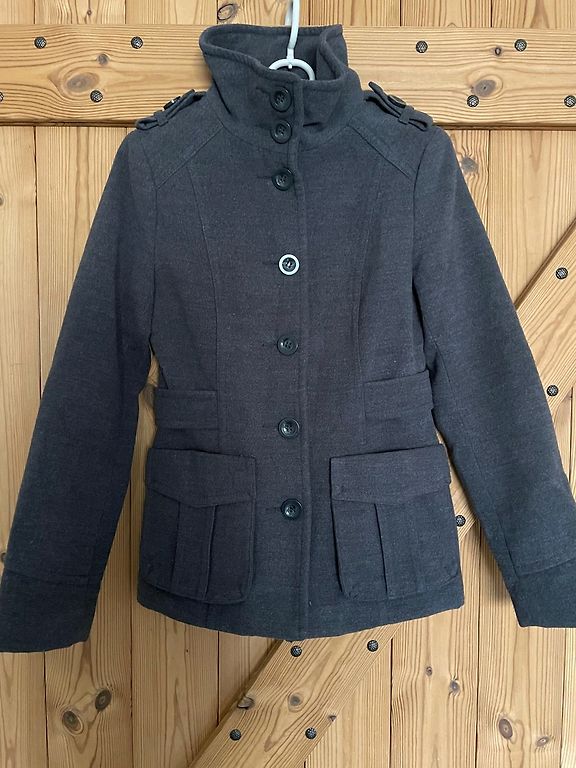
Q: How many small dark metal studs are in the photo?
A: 15